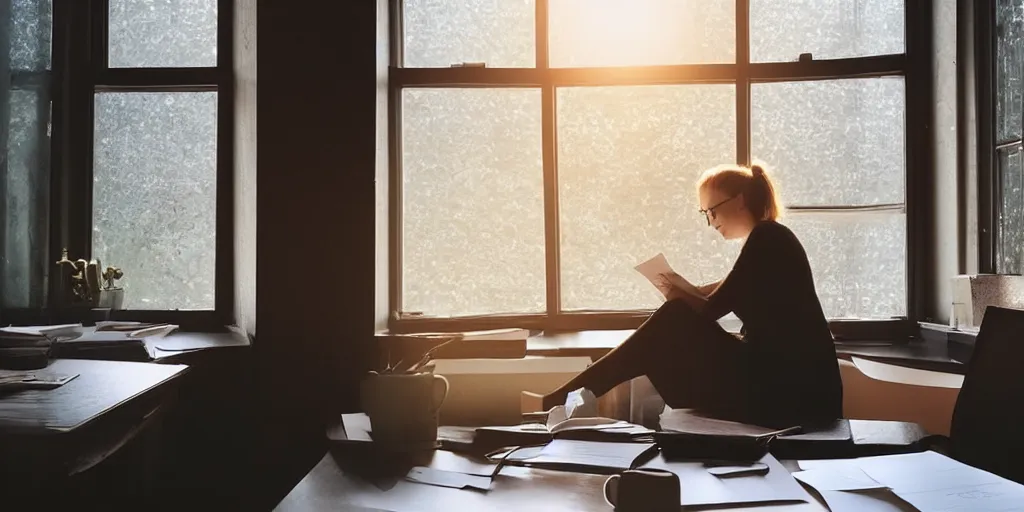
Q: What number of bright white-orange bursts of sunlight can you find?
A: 1